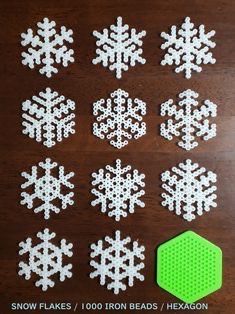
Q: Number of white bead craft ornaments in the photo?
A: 11